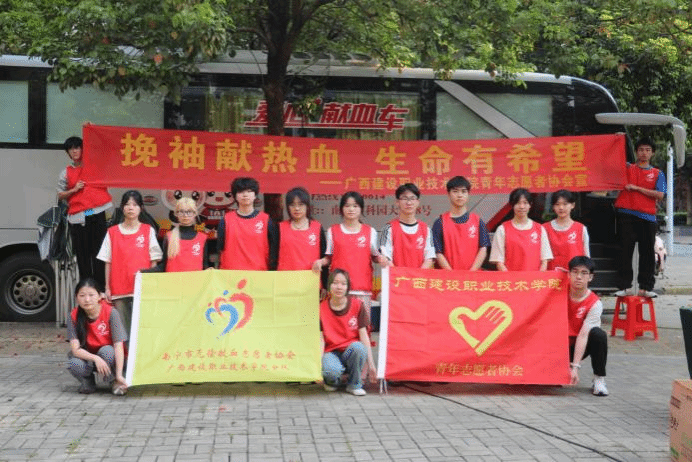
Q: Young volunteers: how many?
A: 14